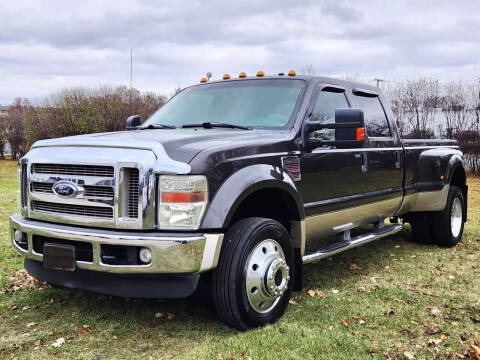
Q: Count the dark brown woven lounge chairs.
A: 0